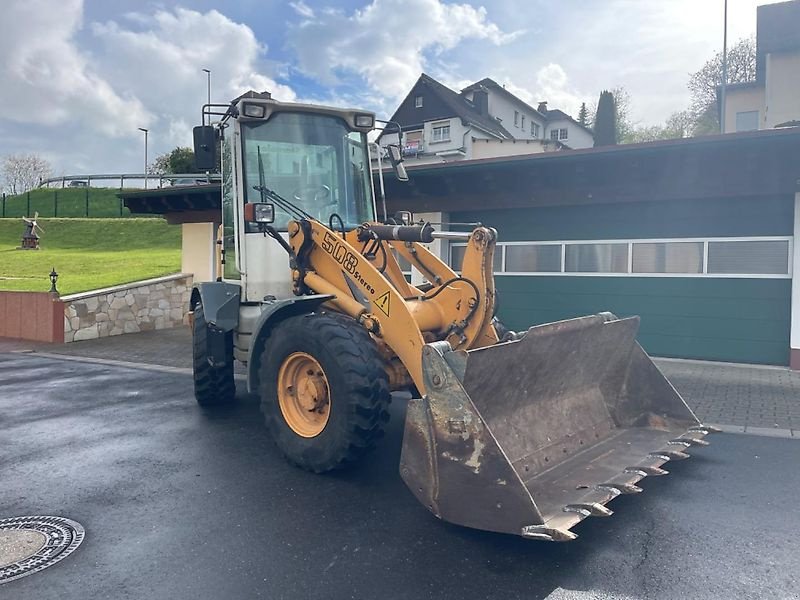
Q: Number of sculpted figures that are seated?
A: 0